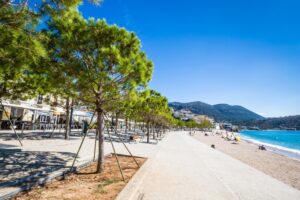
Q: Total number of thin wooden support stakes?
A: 5